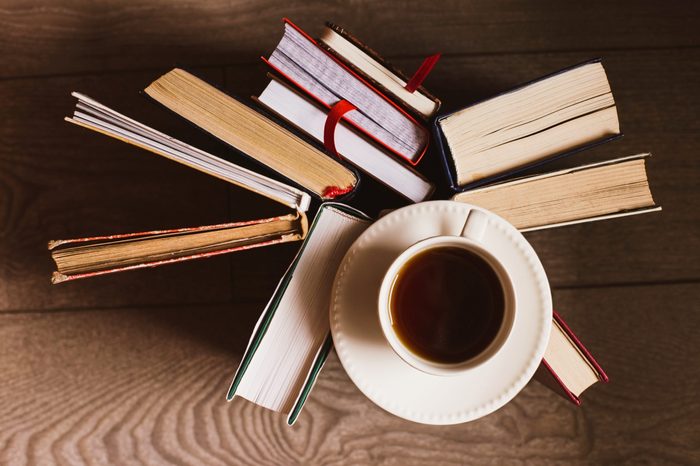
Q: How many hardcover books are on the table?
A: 10